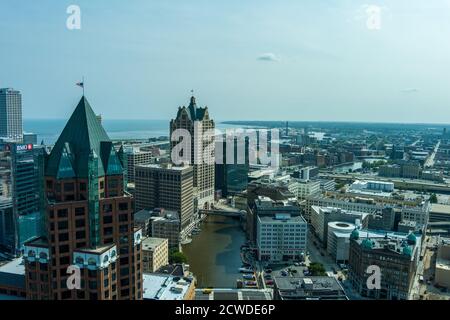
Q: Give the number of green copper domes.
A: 4